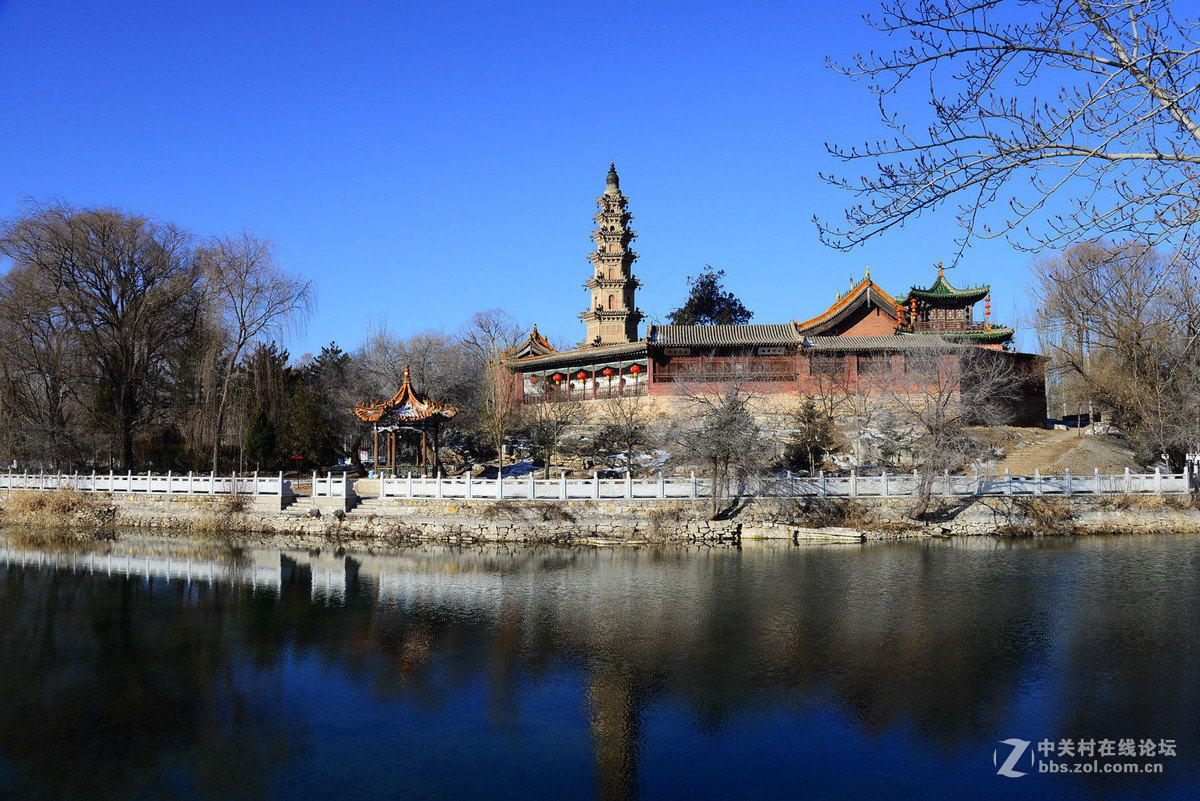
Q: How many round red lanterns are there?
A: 14